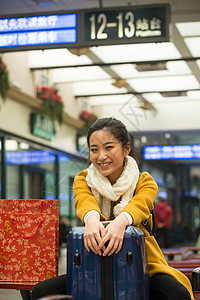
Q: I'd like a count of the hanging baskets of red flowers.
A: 3